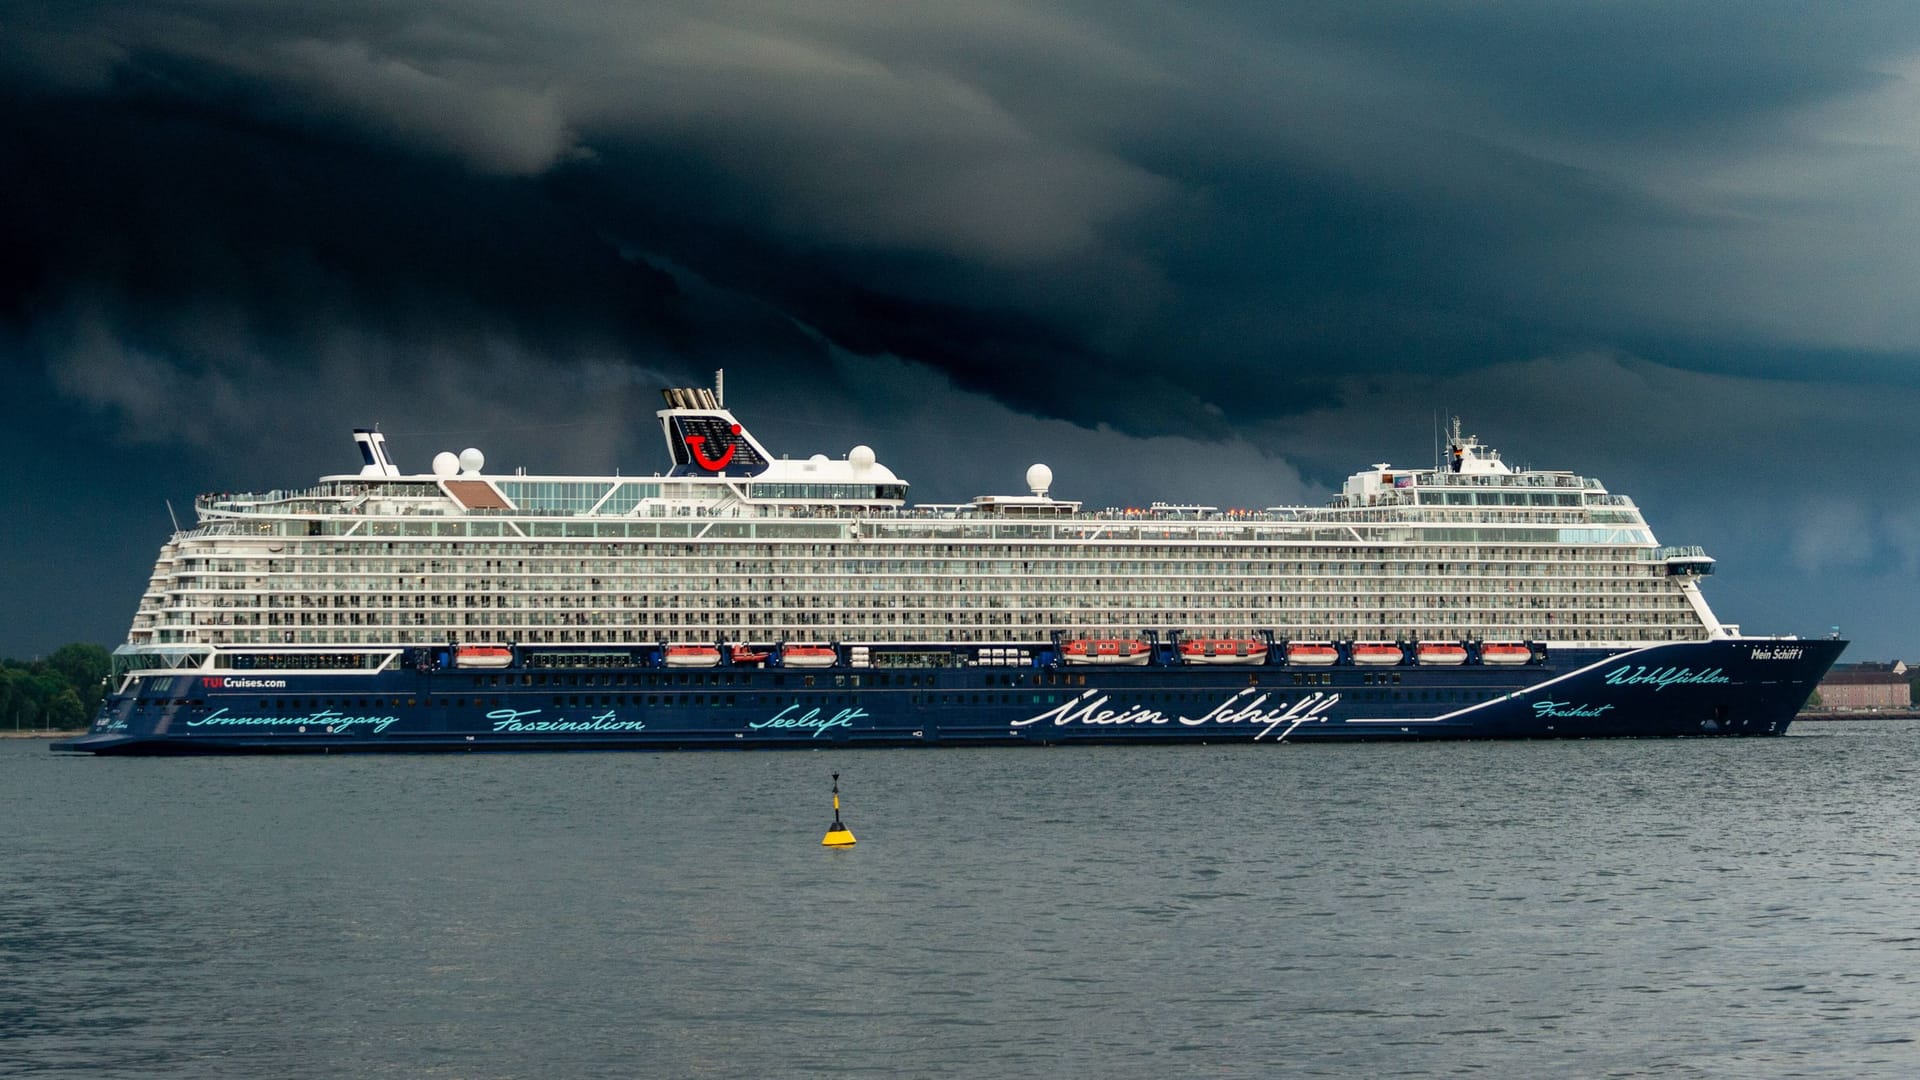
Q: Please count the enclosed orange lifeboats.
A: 9